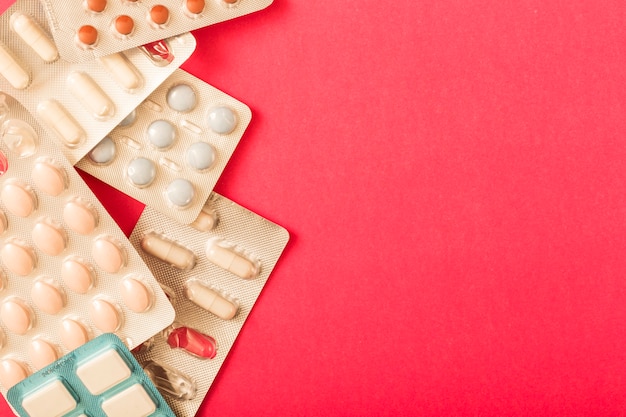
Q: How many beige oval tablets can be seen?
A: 14